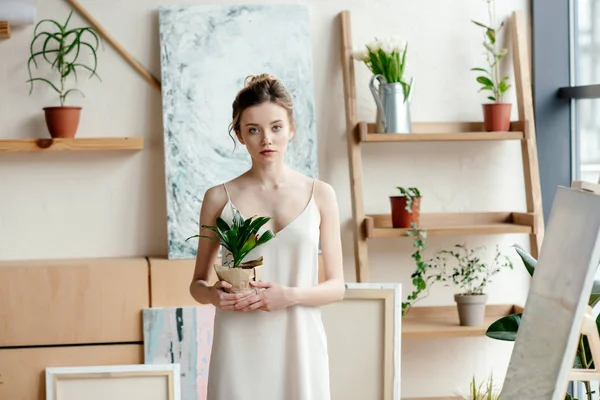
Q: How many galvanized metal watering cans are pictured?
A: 1